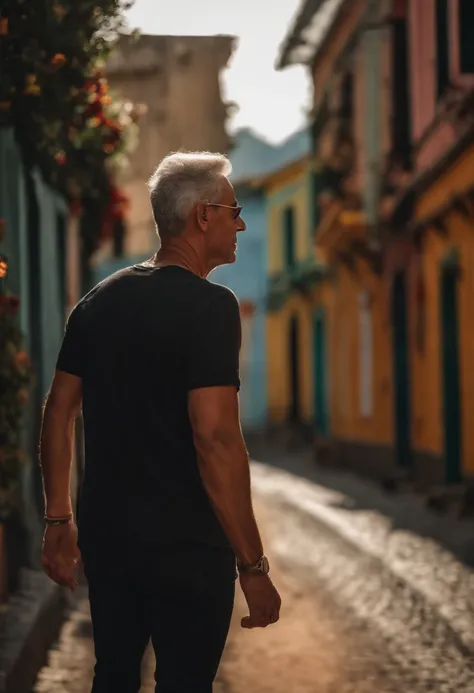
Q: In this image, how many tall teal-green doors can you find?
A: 3